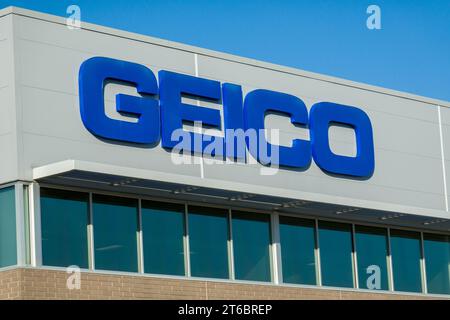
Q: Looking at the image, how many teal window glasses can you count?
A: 11